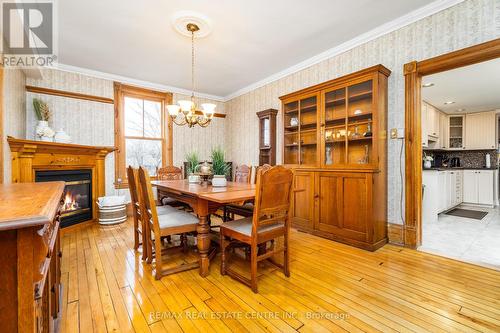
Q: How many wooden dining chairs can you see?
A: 6